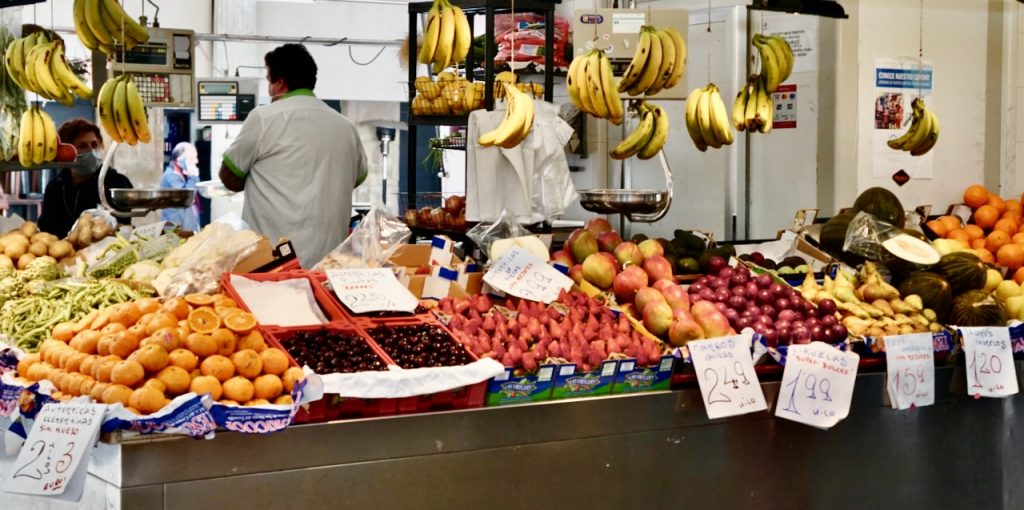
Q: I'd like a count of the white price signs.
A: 7